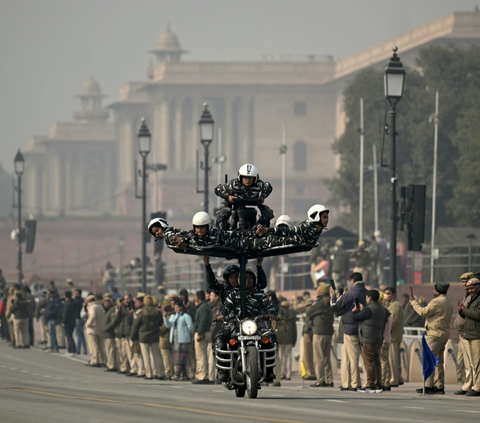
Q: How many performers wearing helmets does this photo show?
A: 7